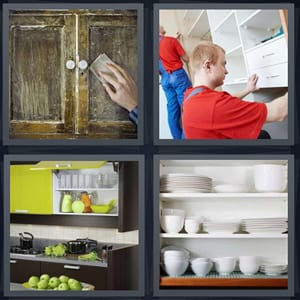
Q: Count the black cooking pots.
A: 2